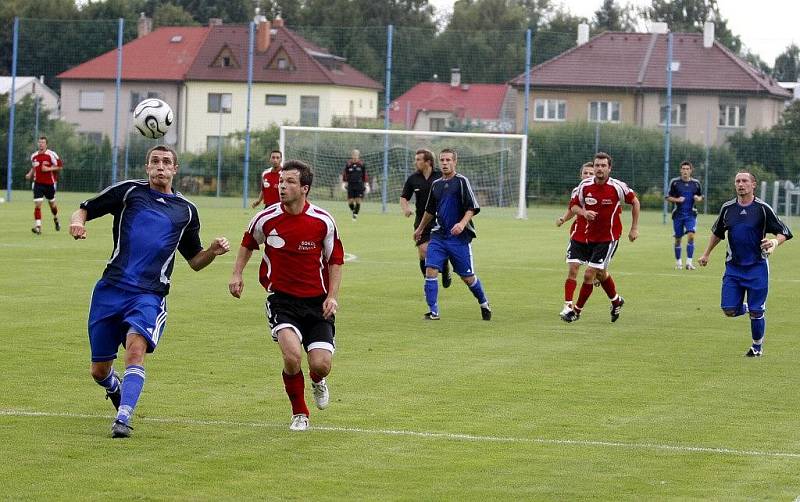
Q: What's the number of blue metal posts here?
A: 6